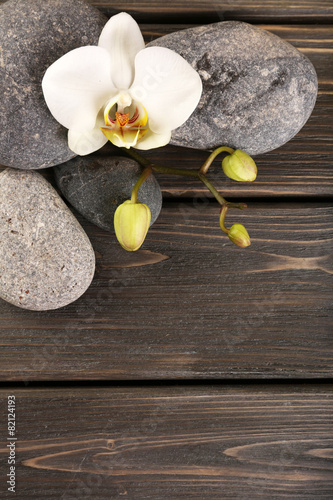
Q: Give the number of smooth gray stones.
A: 4